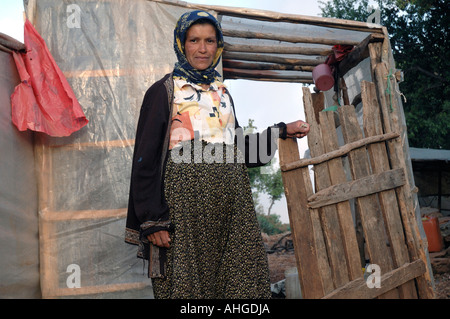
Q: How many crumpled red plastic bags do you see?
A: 1